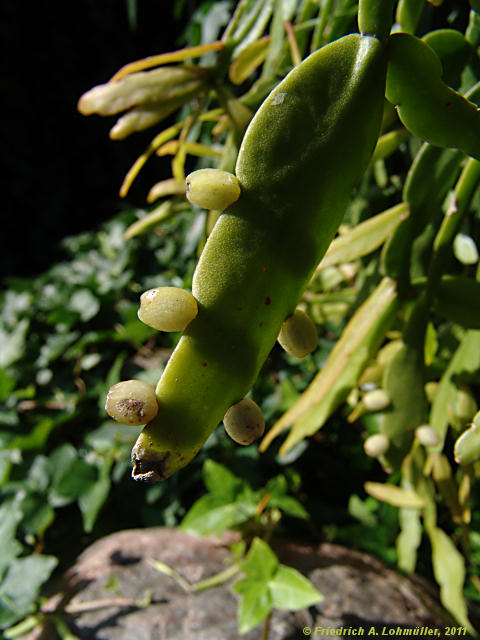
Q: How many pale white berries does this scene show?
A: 8